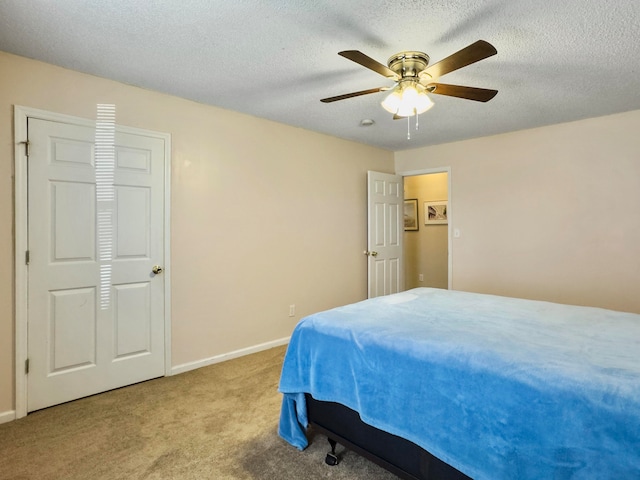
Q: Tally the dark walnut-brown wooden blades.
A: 5